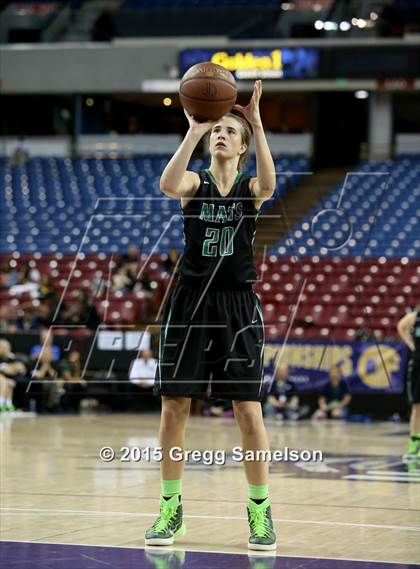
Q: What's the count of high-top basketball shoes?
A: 2